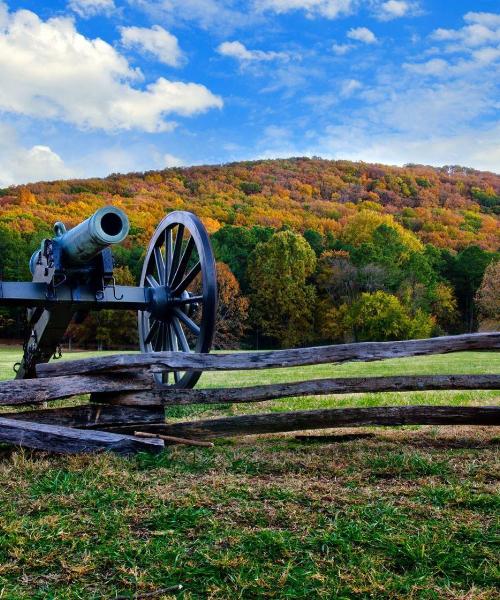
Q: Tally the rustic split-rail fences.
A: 1